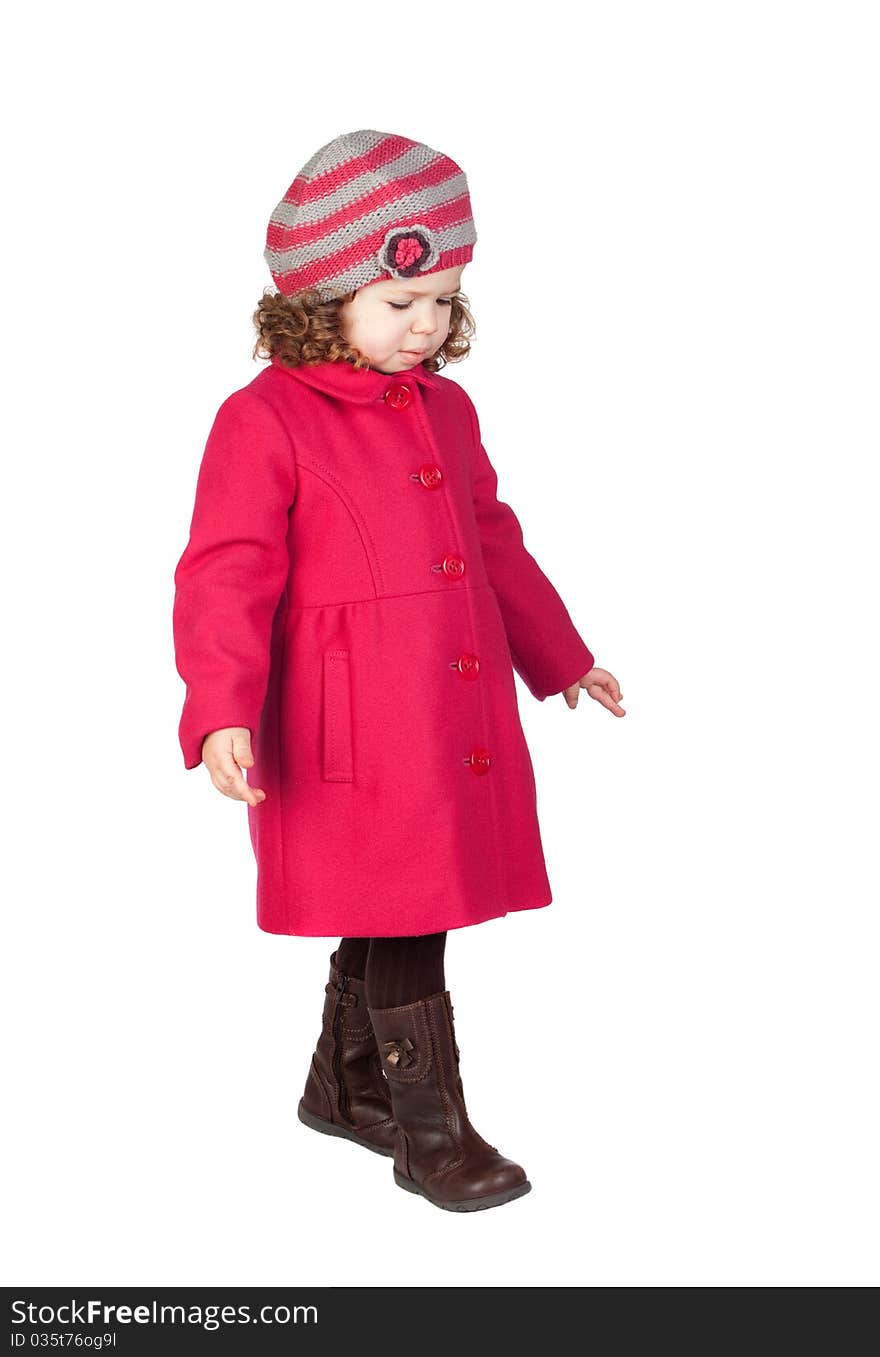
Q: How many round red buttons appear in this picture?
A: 5